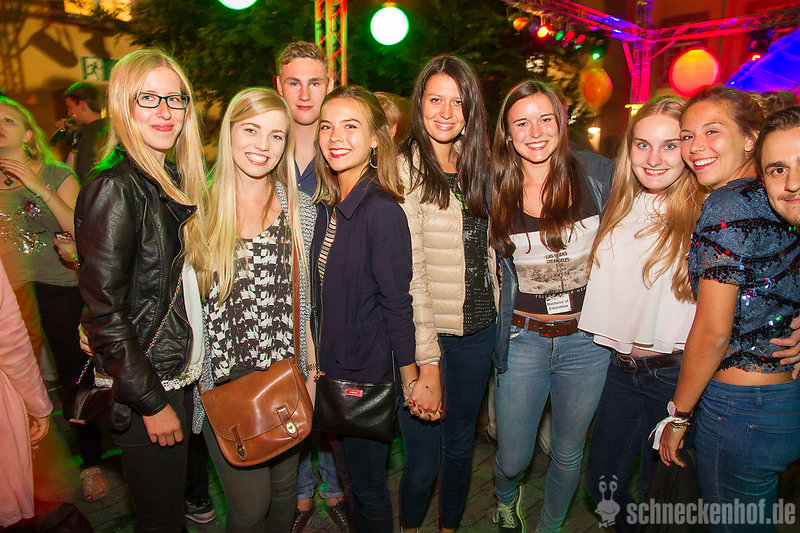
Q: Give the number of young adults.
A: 9